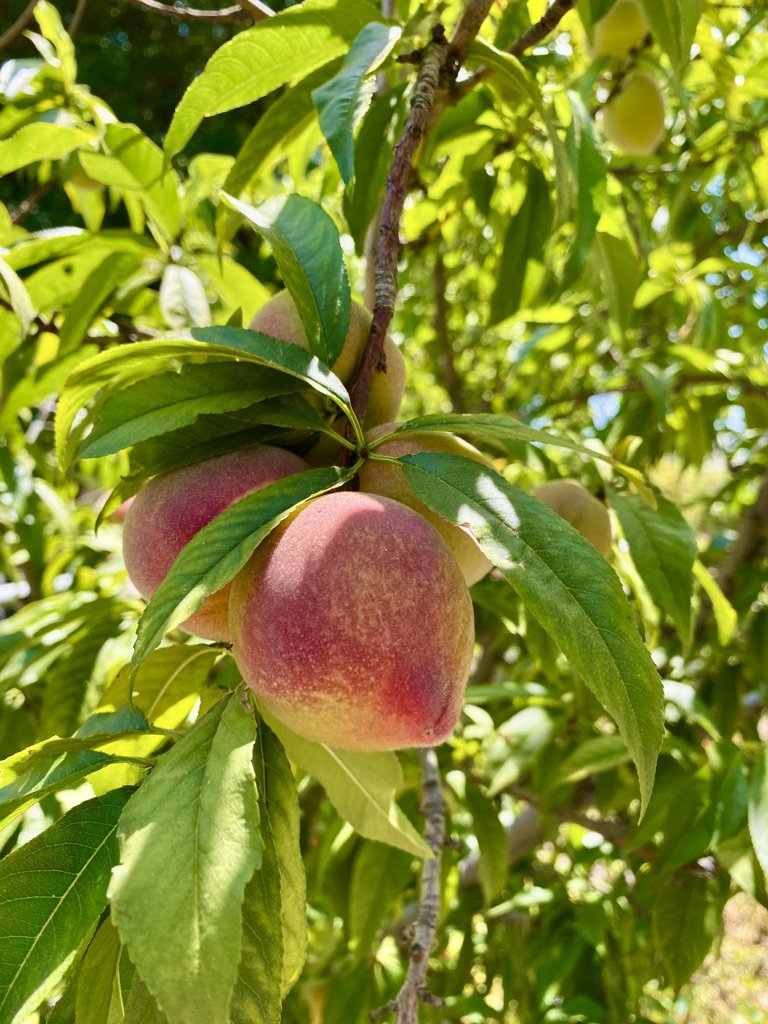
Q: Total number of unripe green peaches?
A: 2